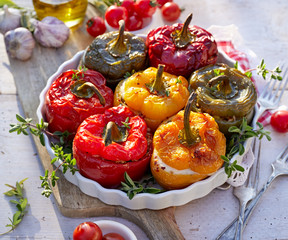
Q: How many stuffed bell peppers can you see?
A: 7